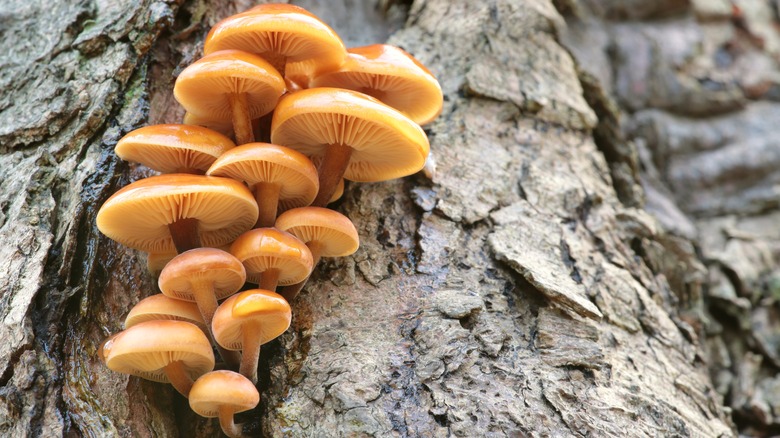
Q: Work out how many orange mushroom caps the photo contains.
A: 14